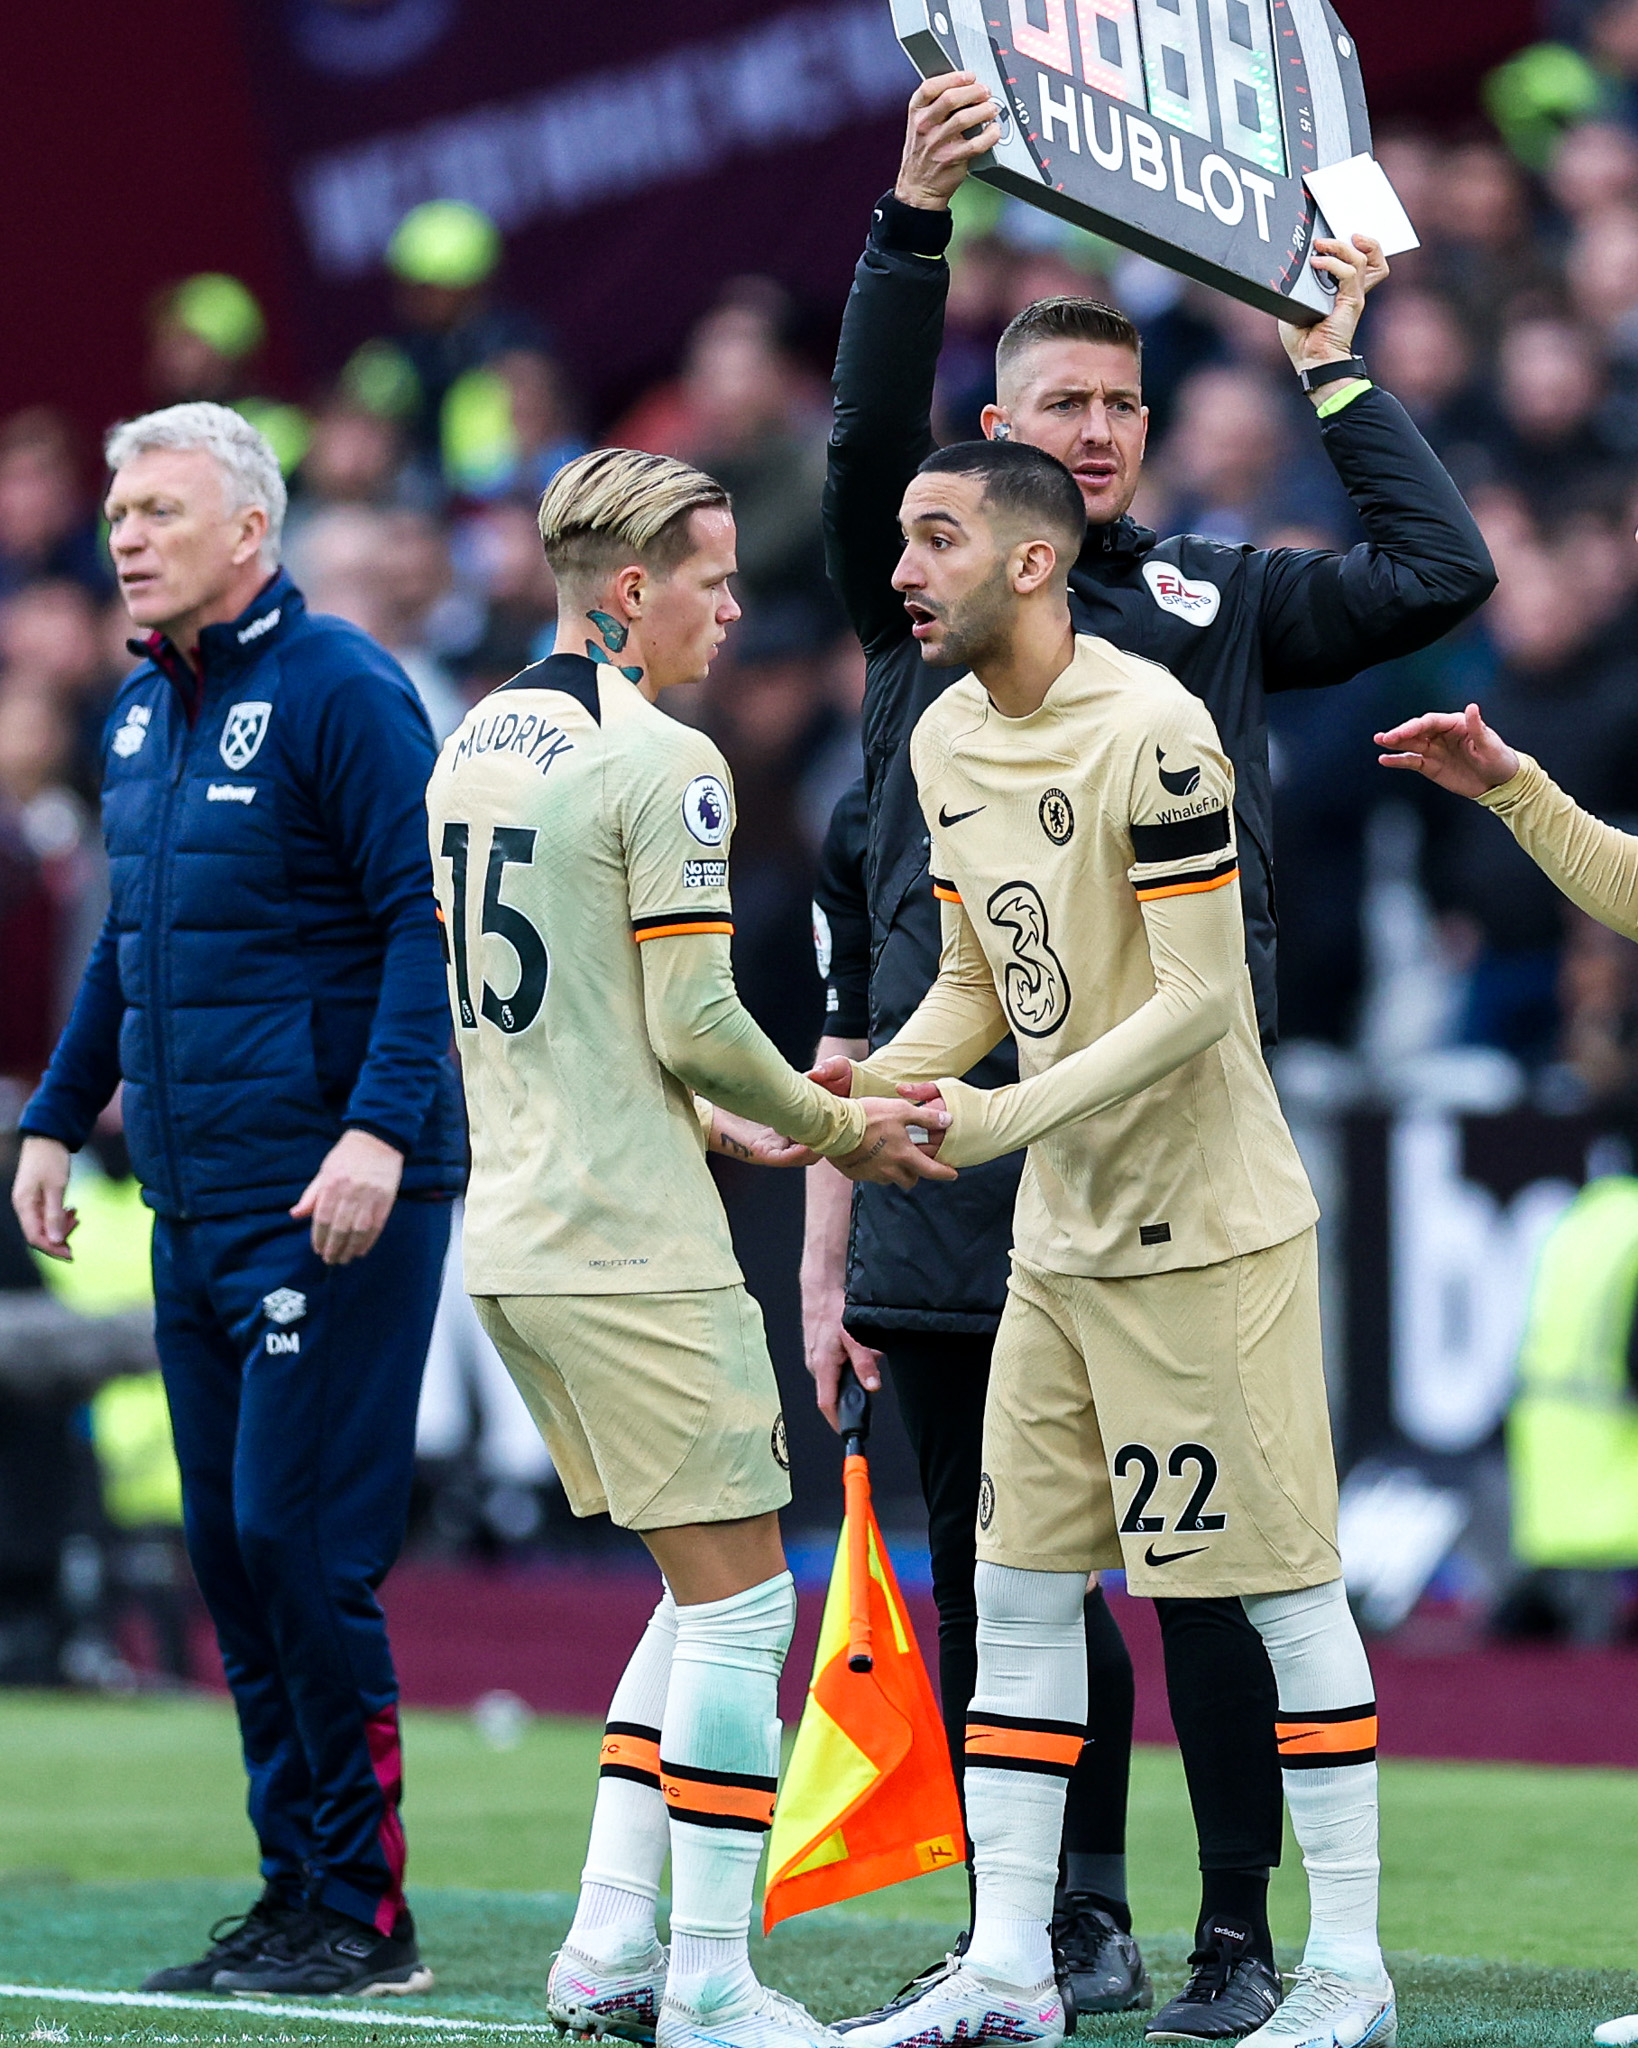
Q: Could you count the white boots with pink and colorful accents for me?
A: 4